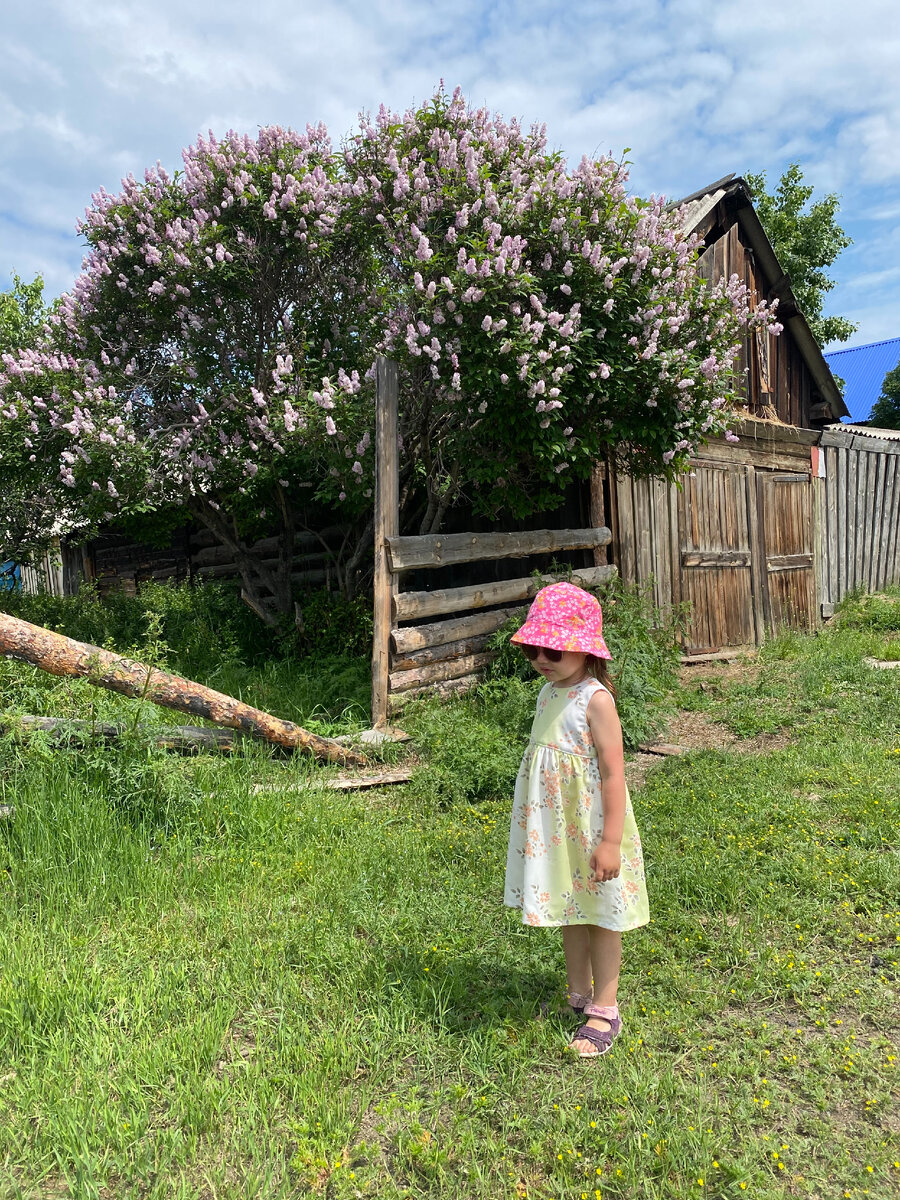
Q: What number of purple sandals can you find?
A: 2